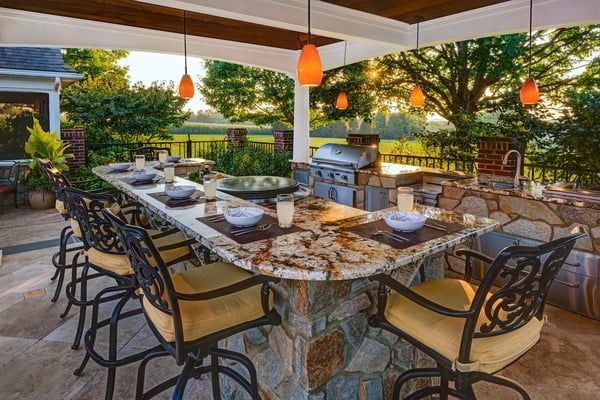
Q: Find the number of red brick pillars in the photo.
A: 5